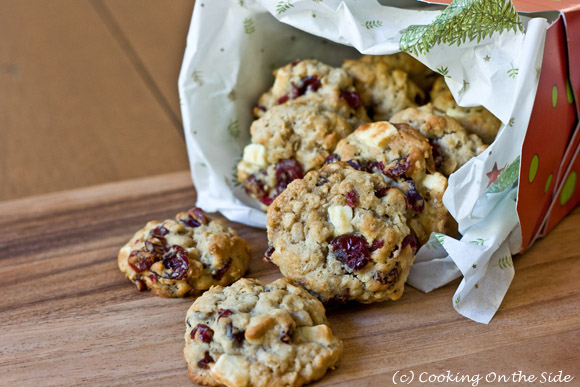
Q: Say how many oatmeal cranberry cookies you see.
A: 10